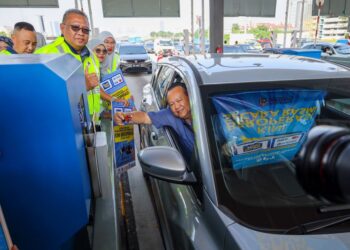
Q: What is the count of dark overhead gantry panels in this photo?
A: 4